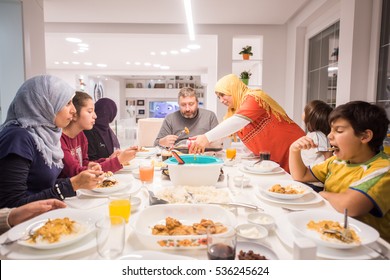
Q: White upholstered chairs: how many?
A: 1